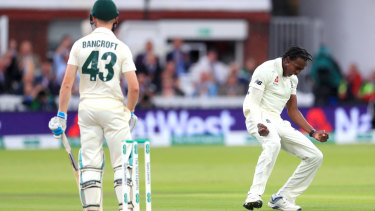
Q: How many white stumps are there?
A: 3